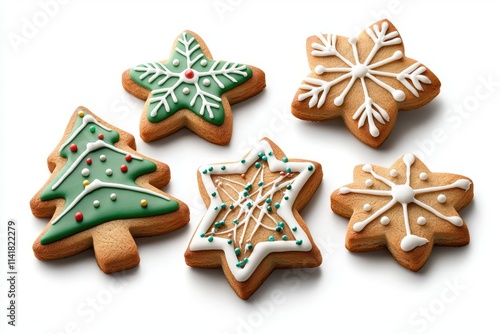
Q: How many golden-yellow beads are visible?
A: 3